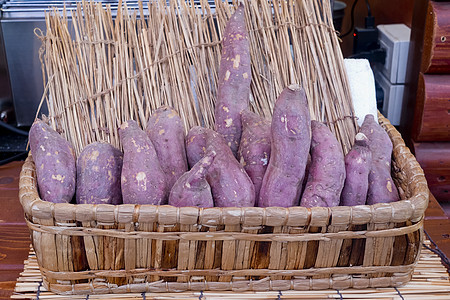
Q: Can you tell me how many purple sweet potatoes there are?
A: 13